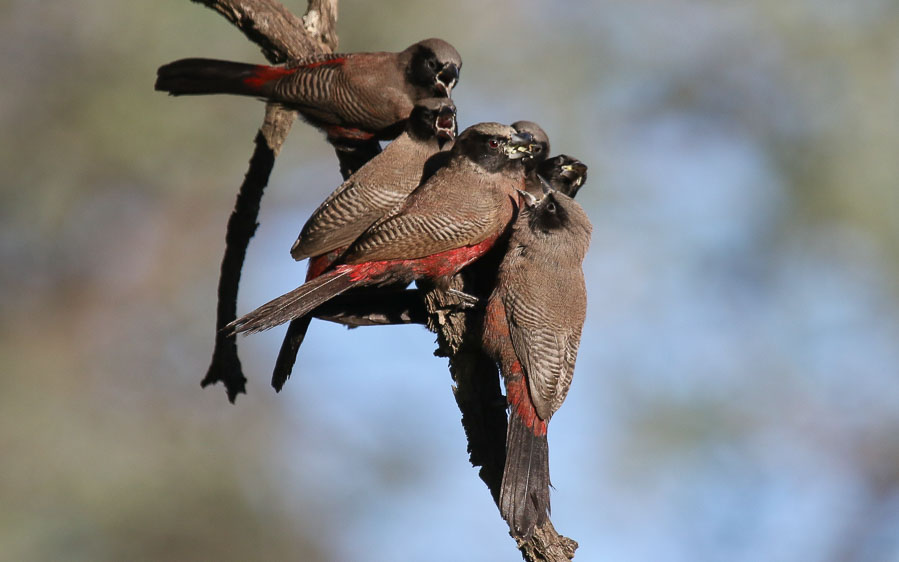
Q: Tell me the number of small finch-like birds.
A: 6